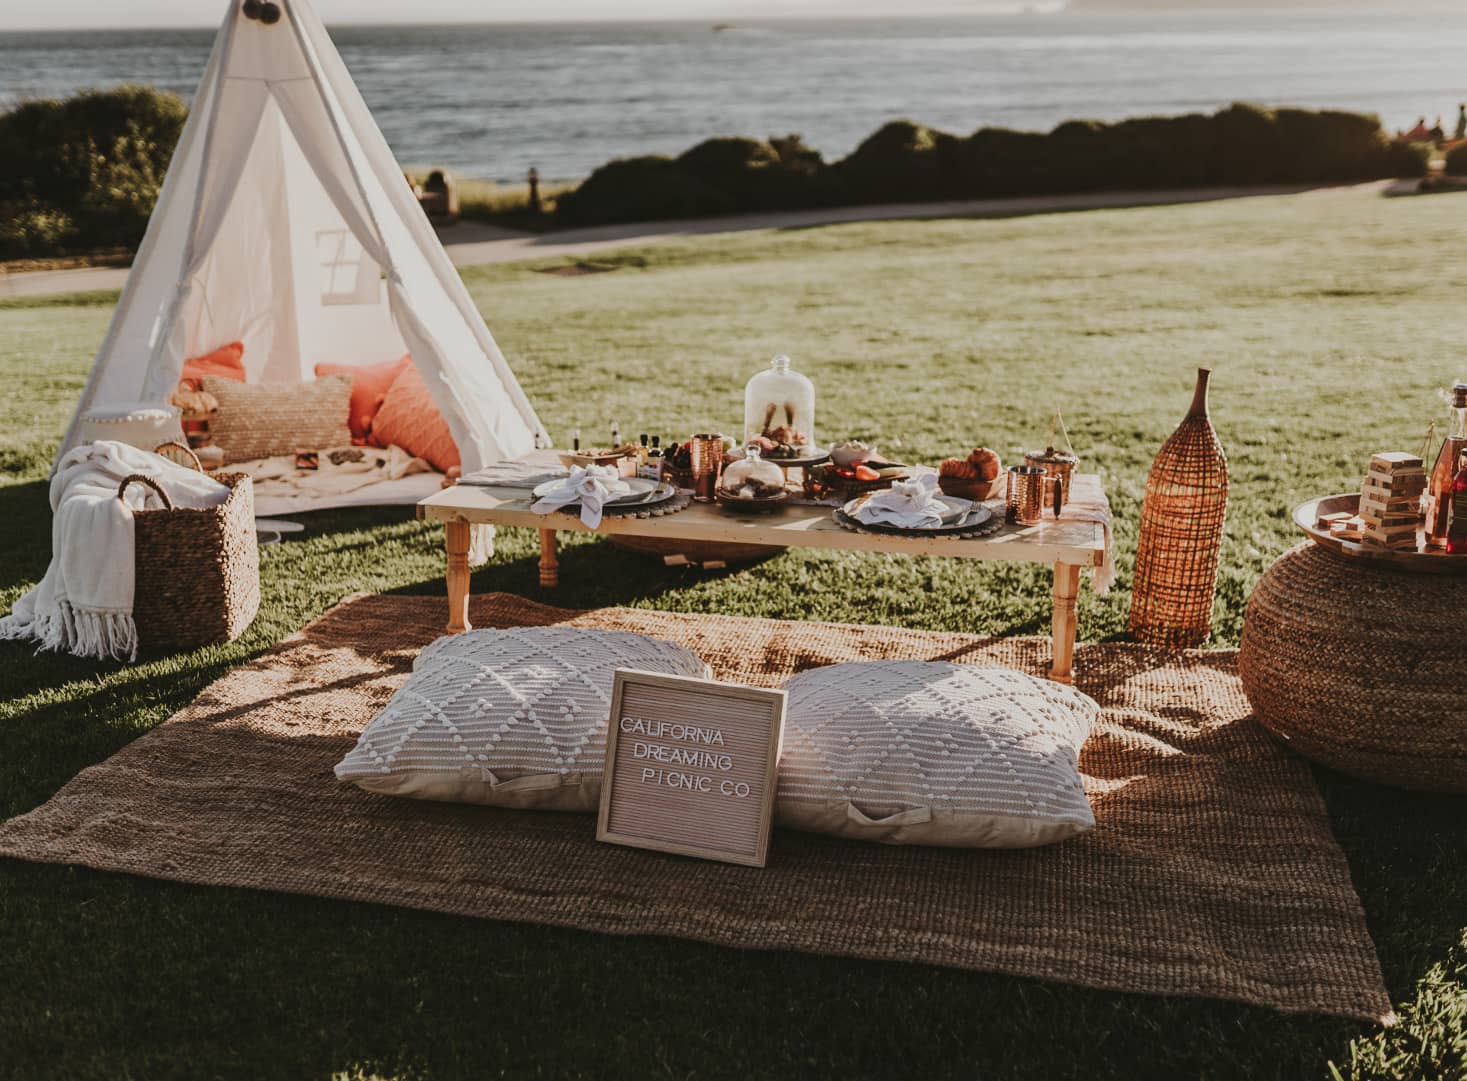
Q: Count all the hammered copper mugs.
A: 2